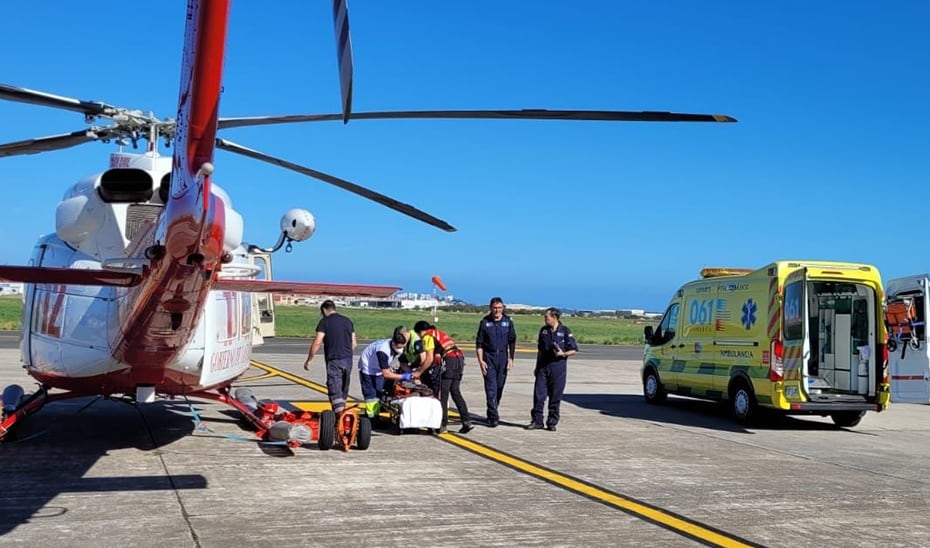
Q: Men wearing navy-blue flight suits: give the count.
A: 2